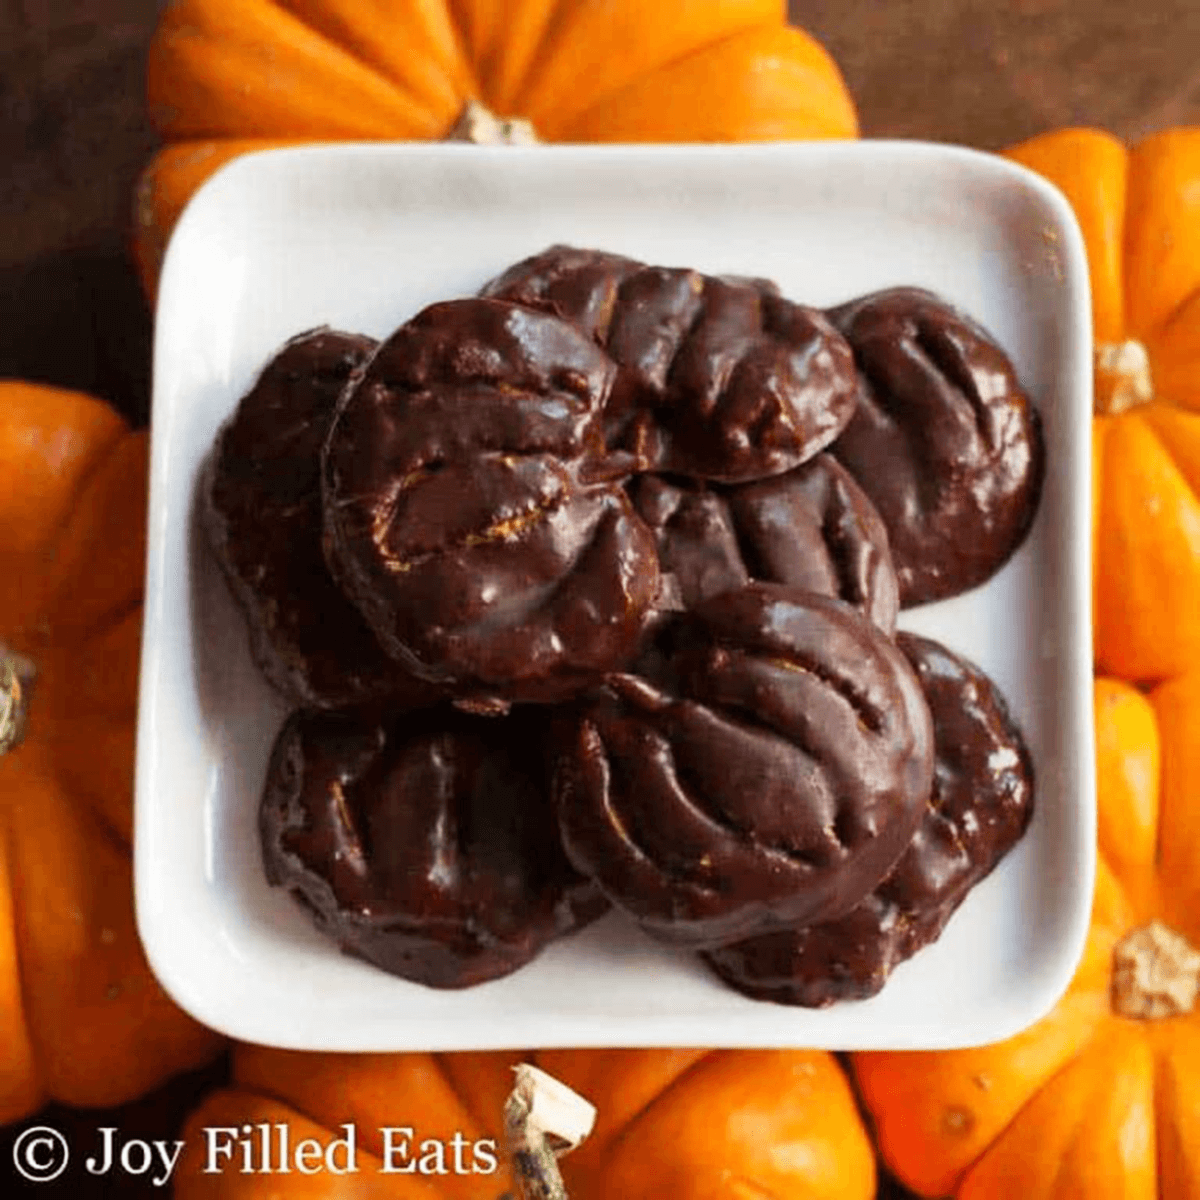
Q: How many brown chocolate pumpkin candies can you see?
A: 8